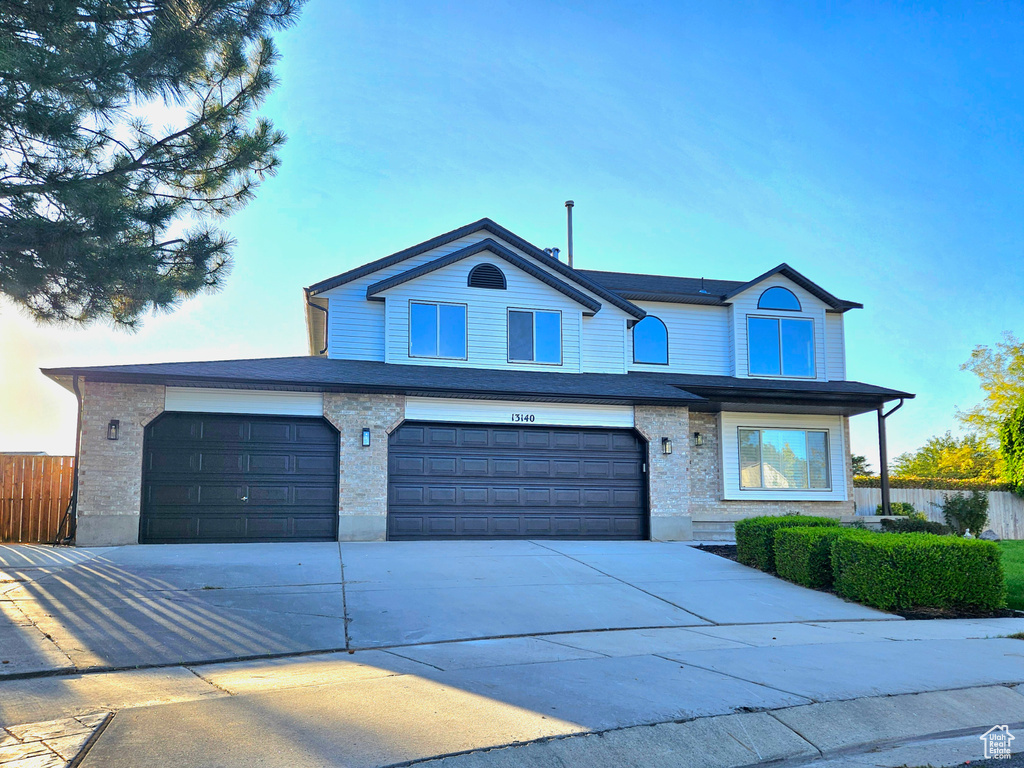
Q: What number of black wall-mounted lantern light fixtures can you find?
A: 4